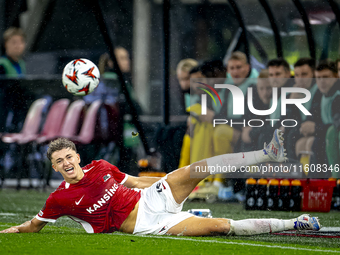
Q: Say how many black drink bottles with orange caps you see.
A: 5